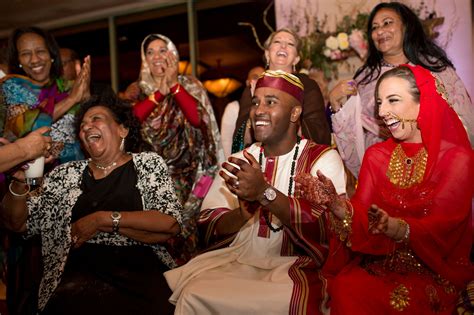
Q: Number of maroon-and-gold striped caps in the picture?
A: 1